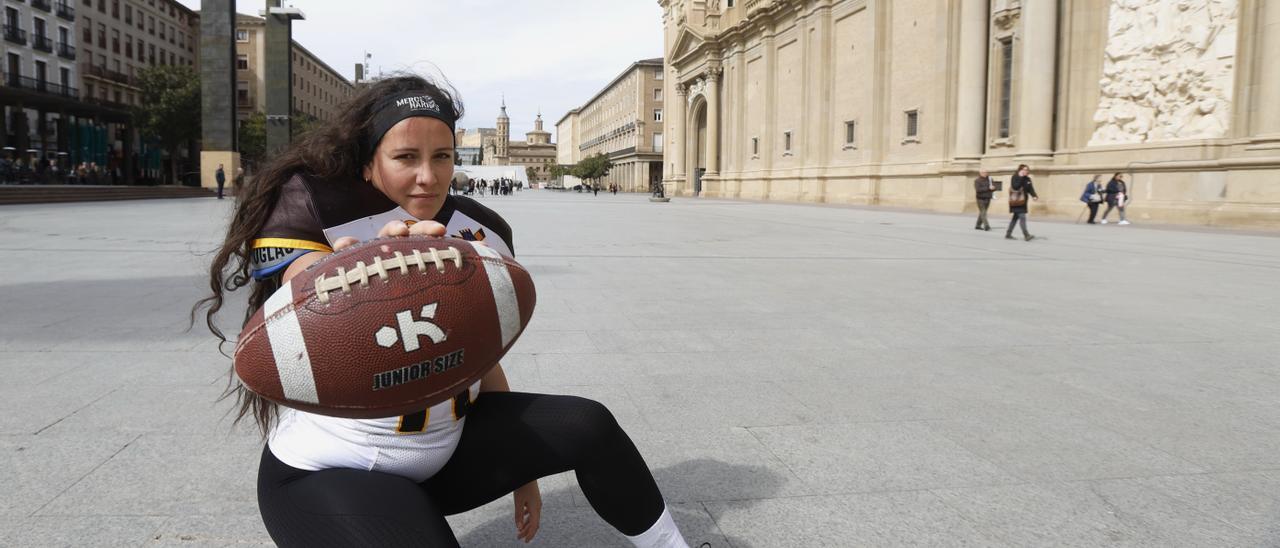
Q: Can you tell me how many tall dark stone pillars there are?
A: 2